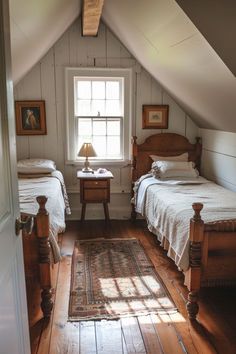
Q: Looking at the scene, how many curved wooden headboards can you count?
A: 1